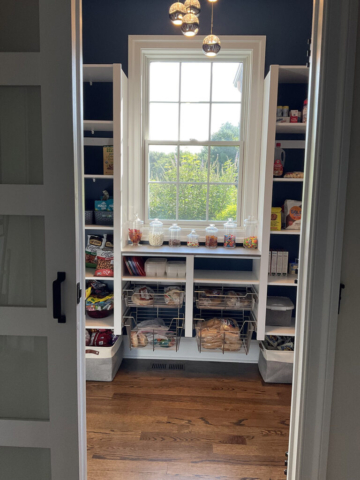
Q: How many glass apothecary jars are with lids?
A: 7